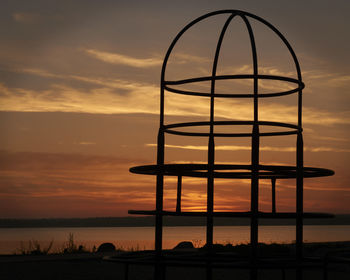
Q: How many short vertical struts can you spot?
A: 2